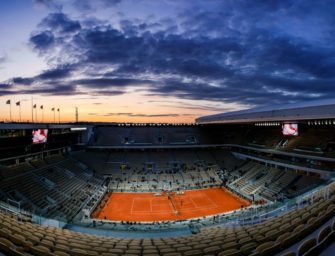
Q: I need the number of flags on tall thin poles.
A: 6